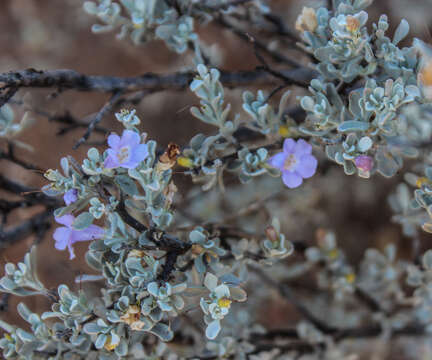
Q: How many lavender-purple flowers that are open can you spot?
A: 3